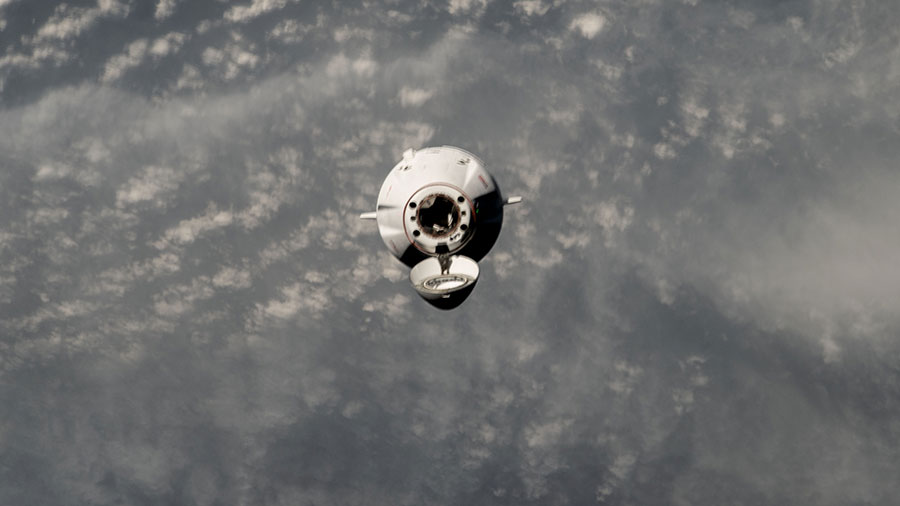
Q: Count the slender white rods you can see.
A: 2